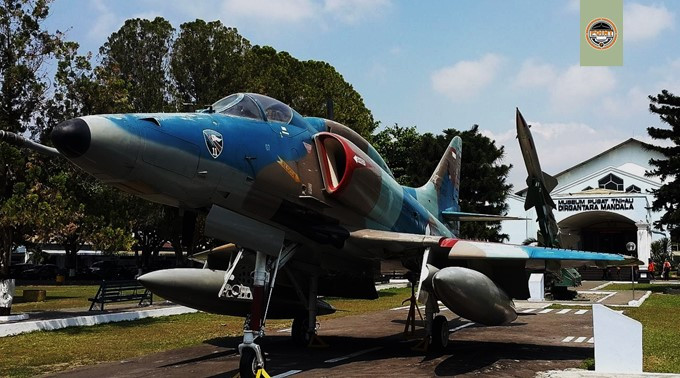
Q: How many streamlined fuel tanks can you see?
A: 2